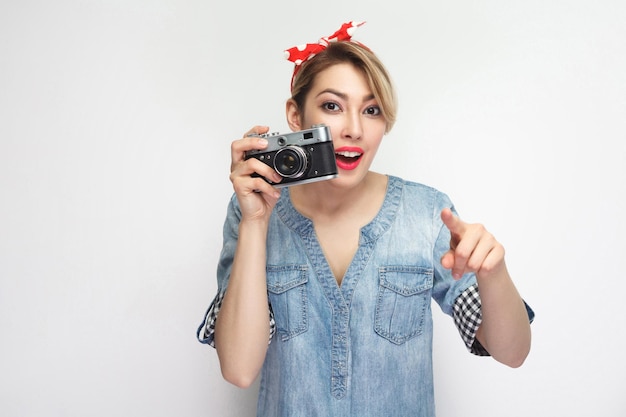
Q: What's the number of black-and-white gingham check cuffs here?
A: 2